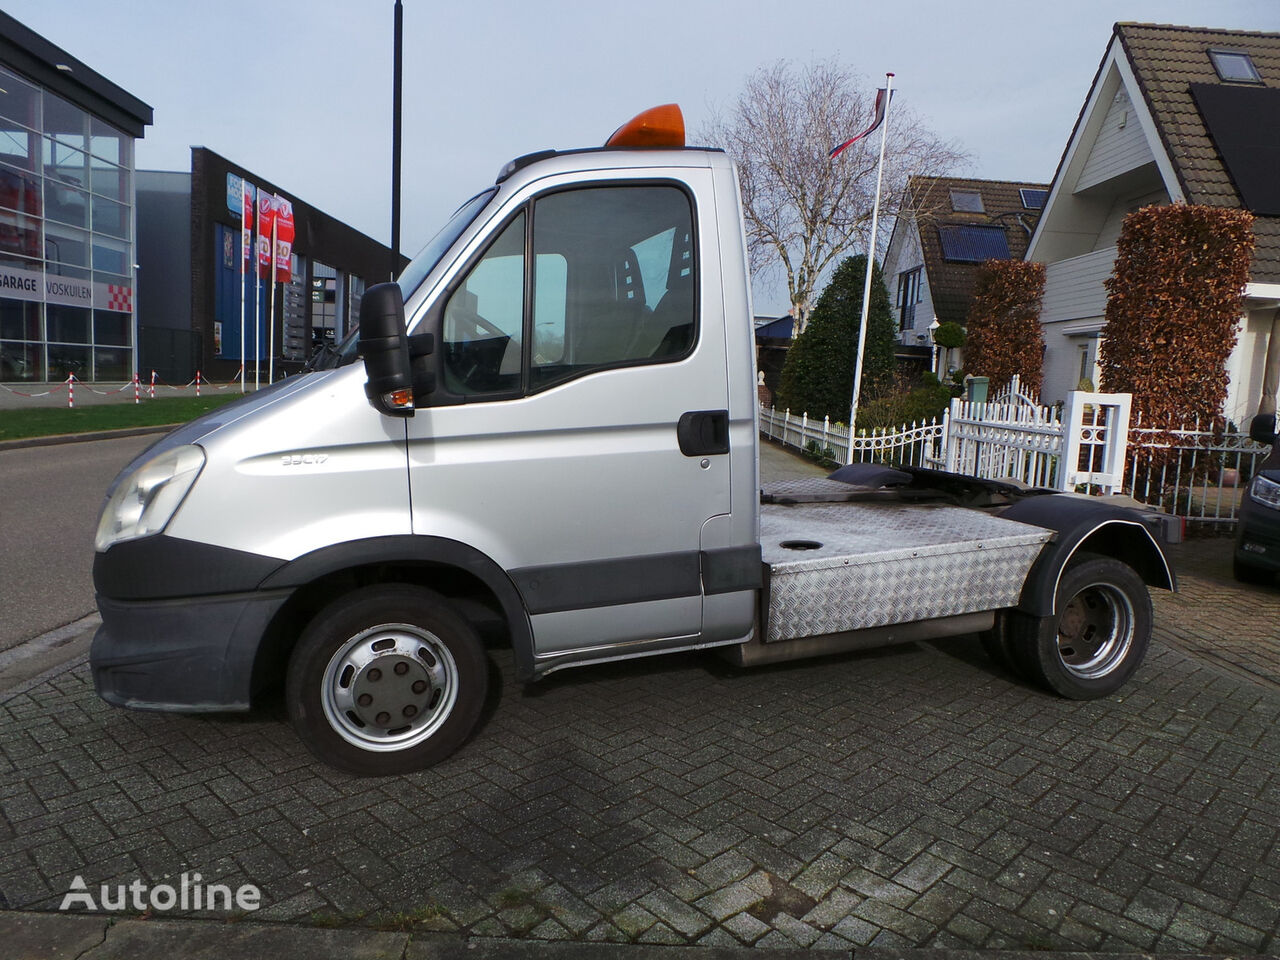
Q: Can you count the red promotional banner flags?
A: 3